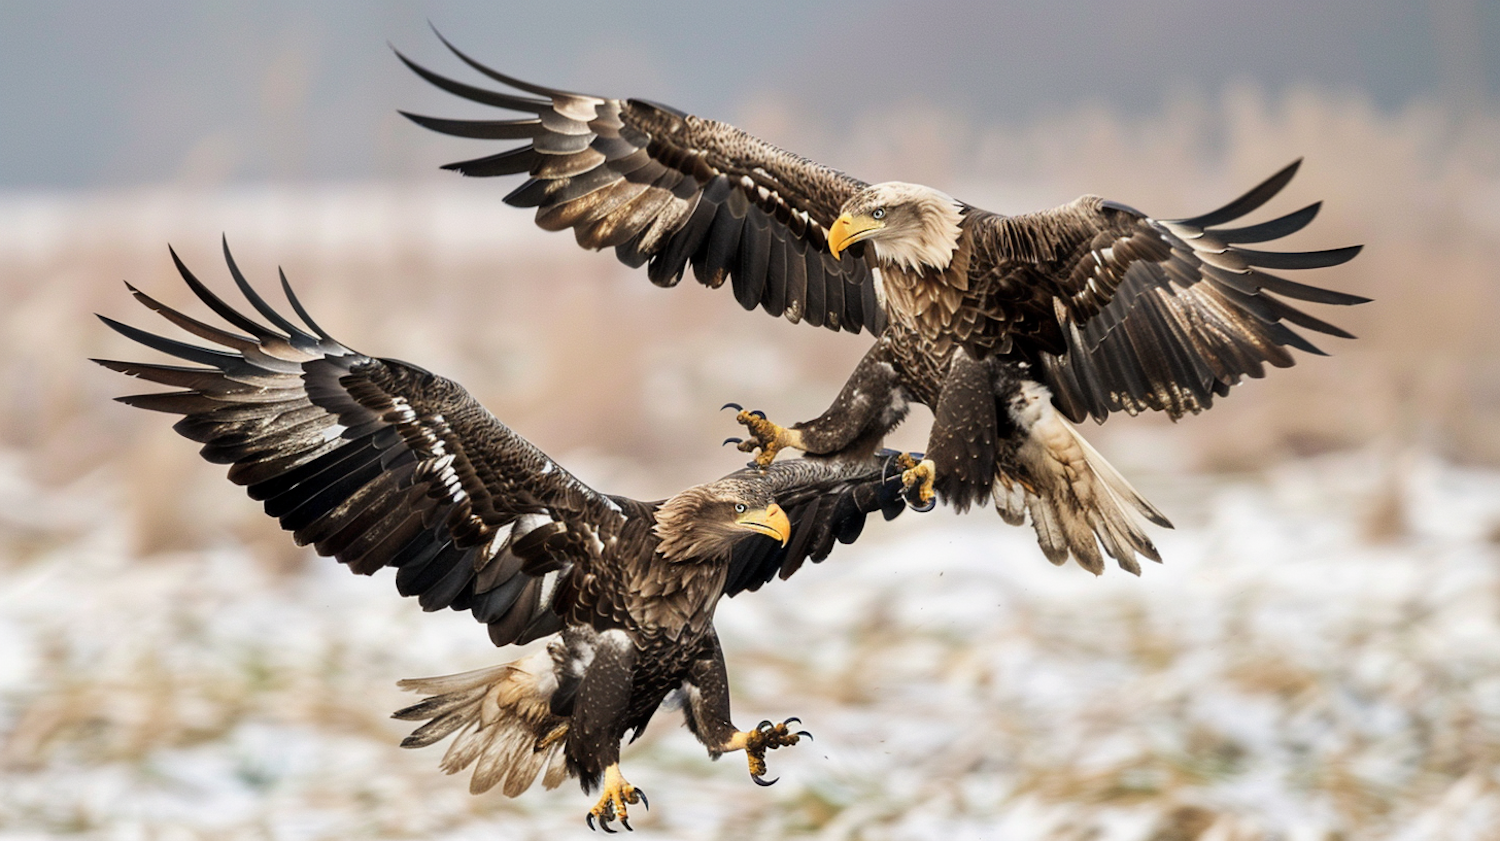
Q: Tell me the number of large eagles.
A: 2